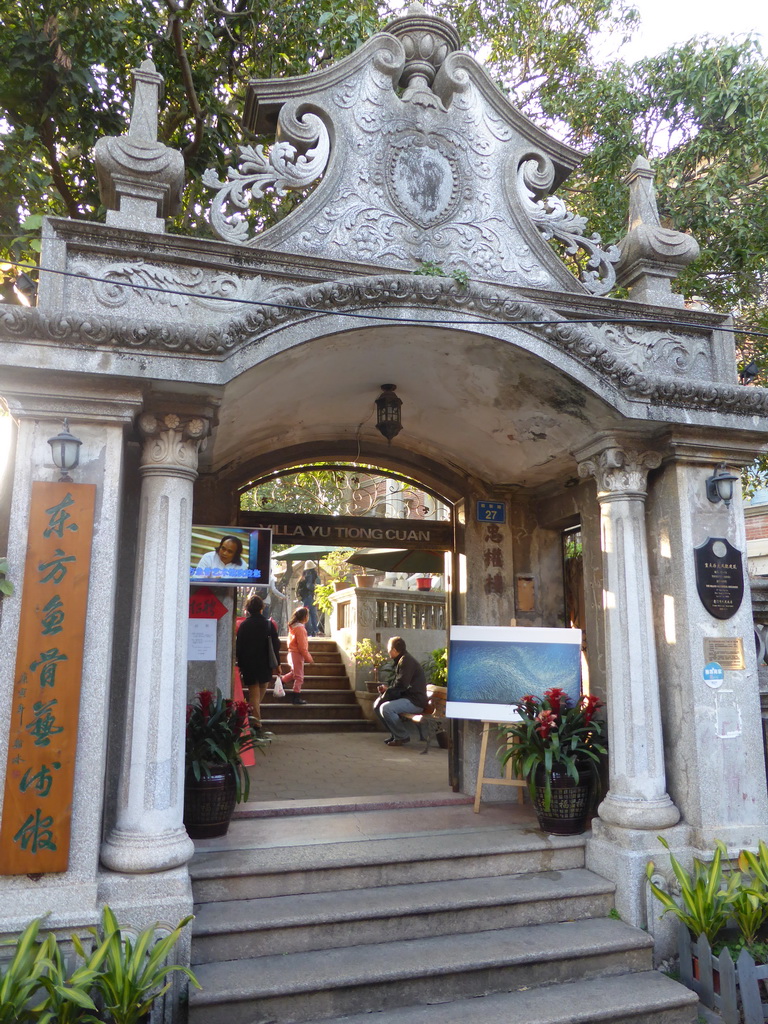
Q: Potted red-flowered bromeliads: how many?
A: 2